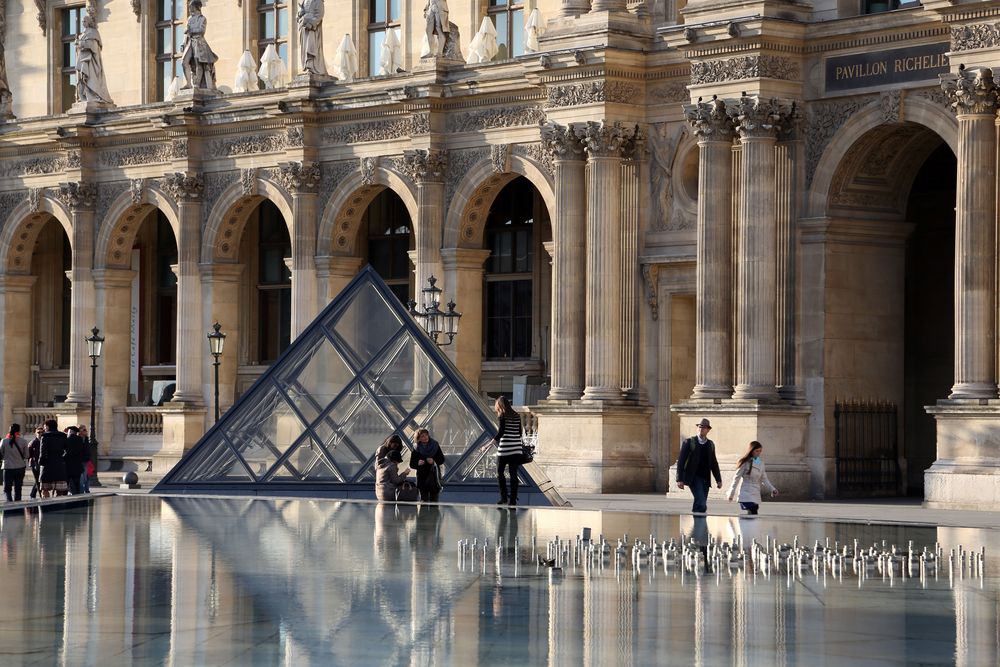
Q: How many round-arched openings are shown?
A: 6